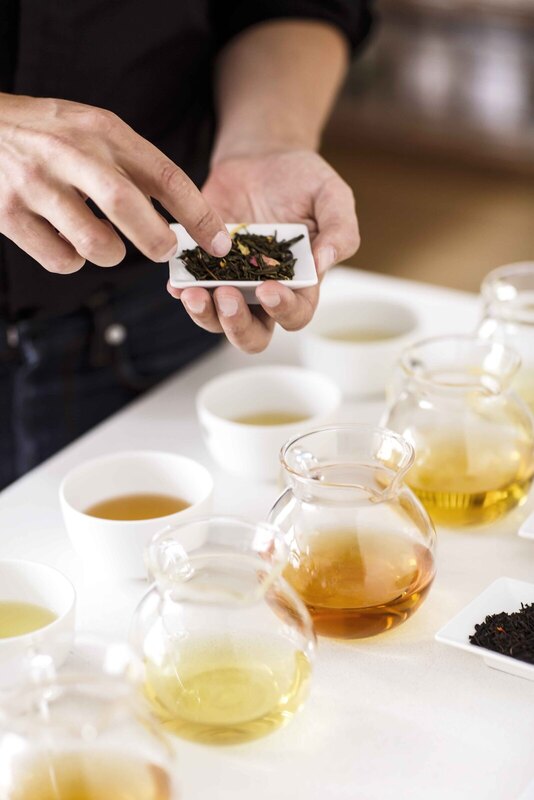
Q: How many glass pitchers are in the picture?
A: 5